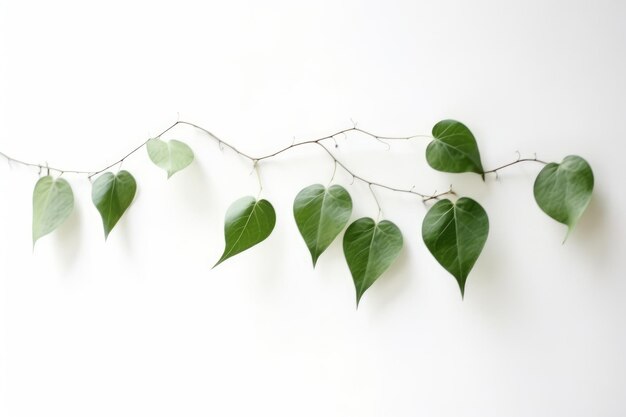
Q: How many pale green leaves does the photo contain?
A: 2